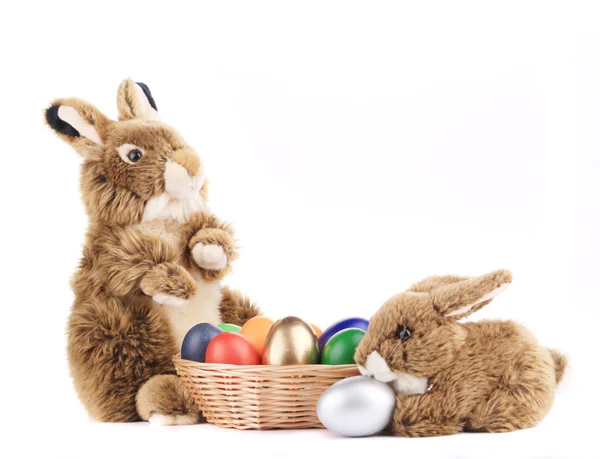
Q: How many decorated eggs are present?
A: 9